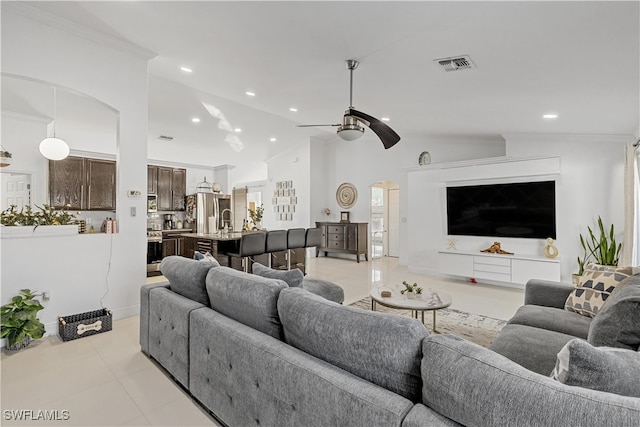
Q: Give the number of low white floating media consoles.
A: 1